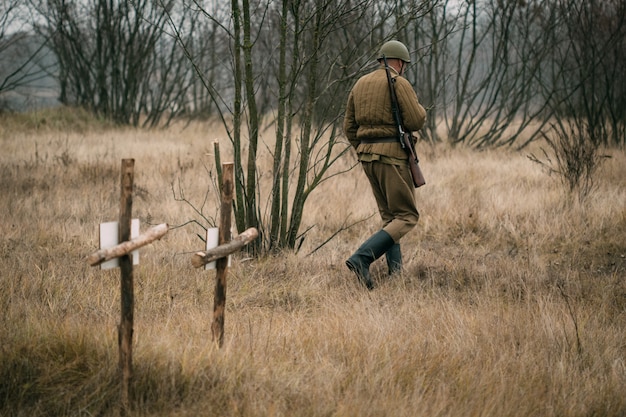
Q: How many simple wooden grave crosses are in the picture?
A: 2